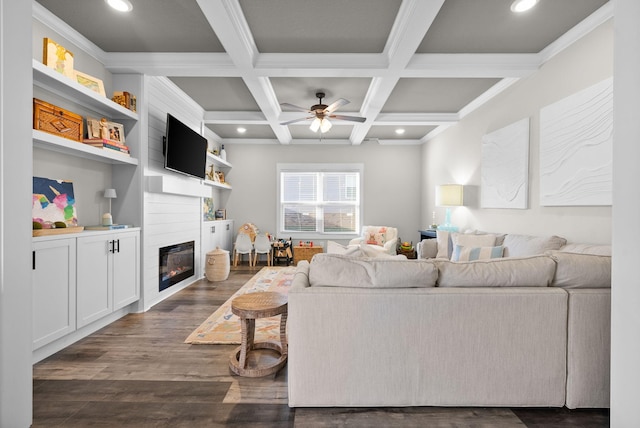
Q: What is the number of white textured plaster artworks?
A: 2